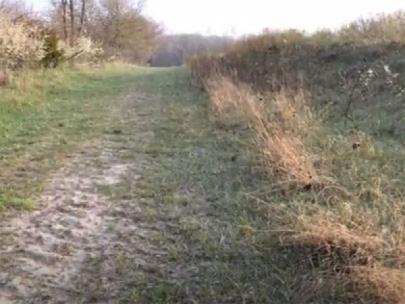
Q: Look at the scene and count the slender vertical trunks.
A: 3